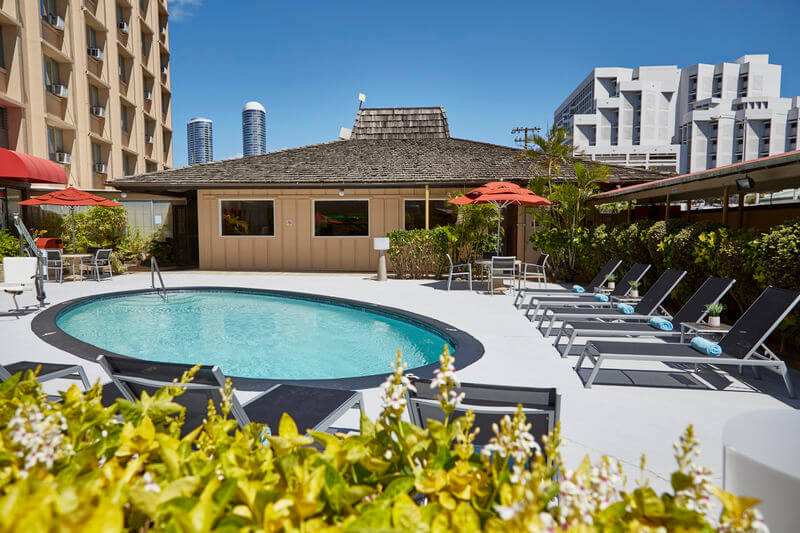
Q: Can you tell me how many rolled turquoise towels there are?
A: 5